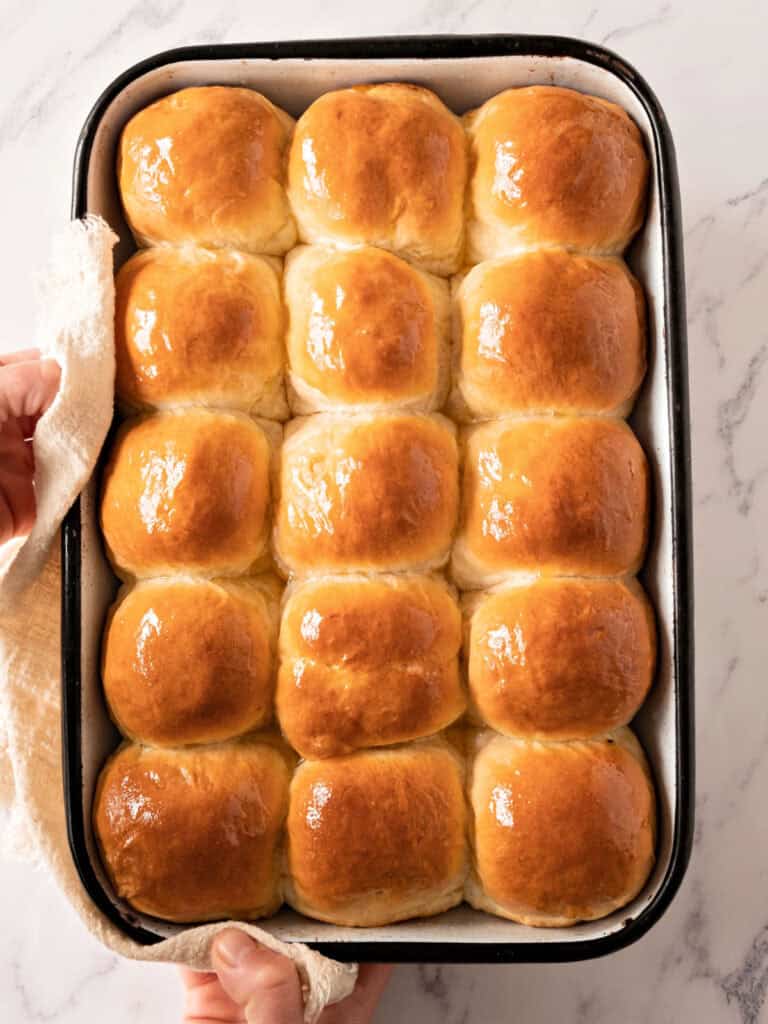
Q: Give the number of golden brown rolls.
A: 15